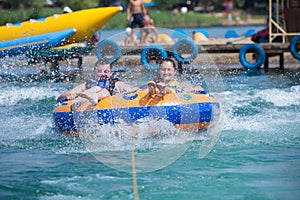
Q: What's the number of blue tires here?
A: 5